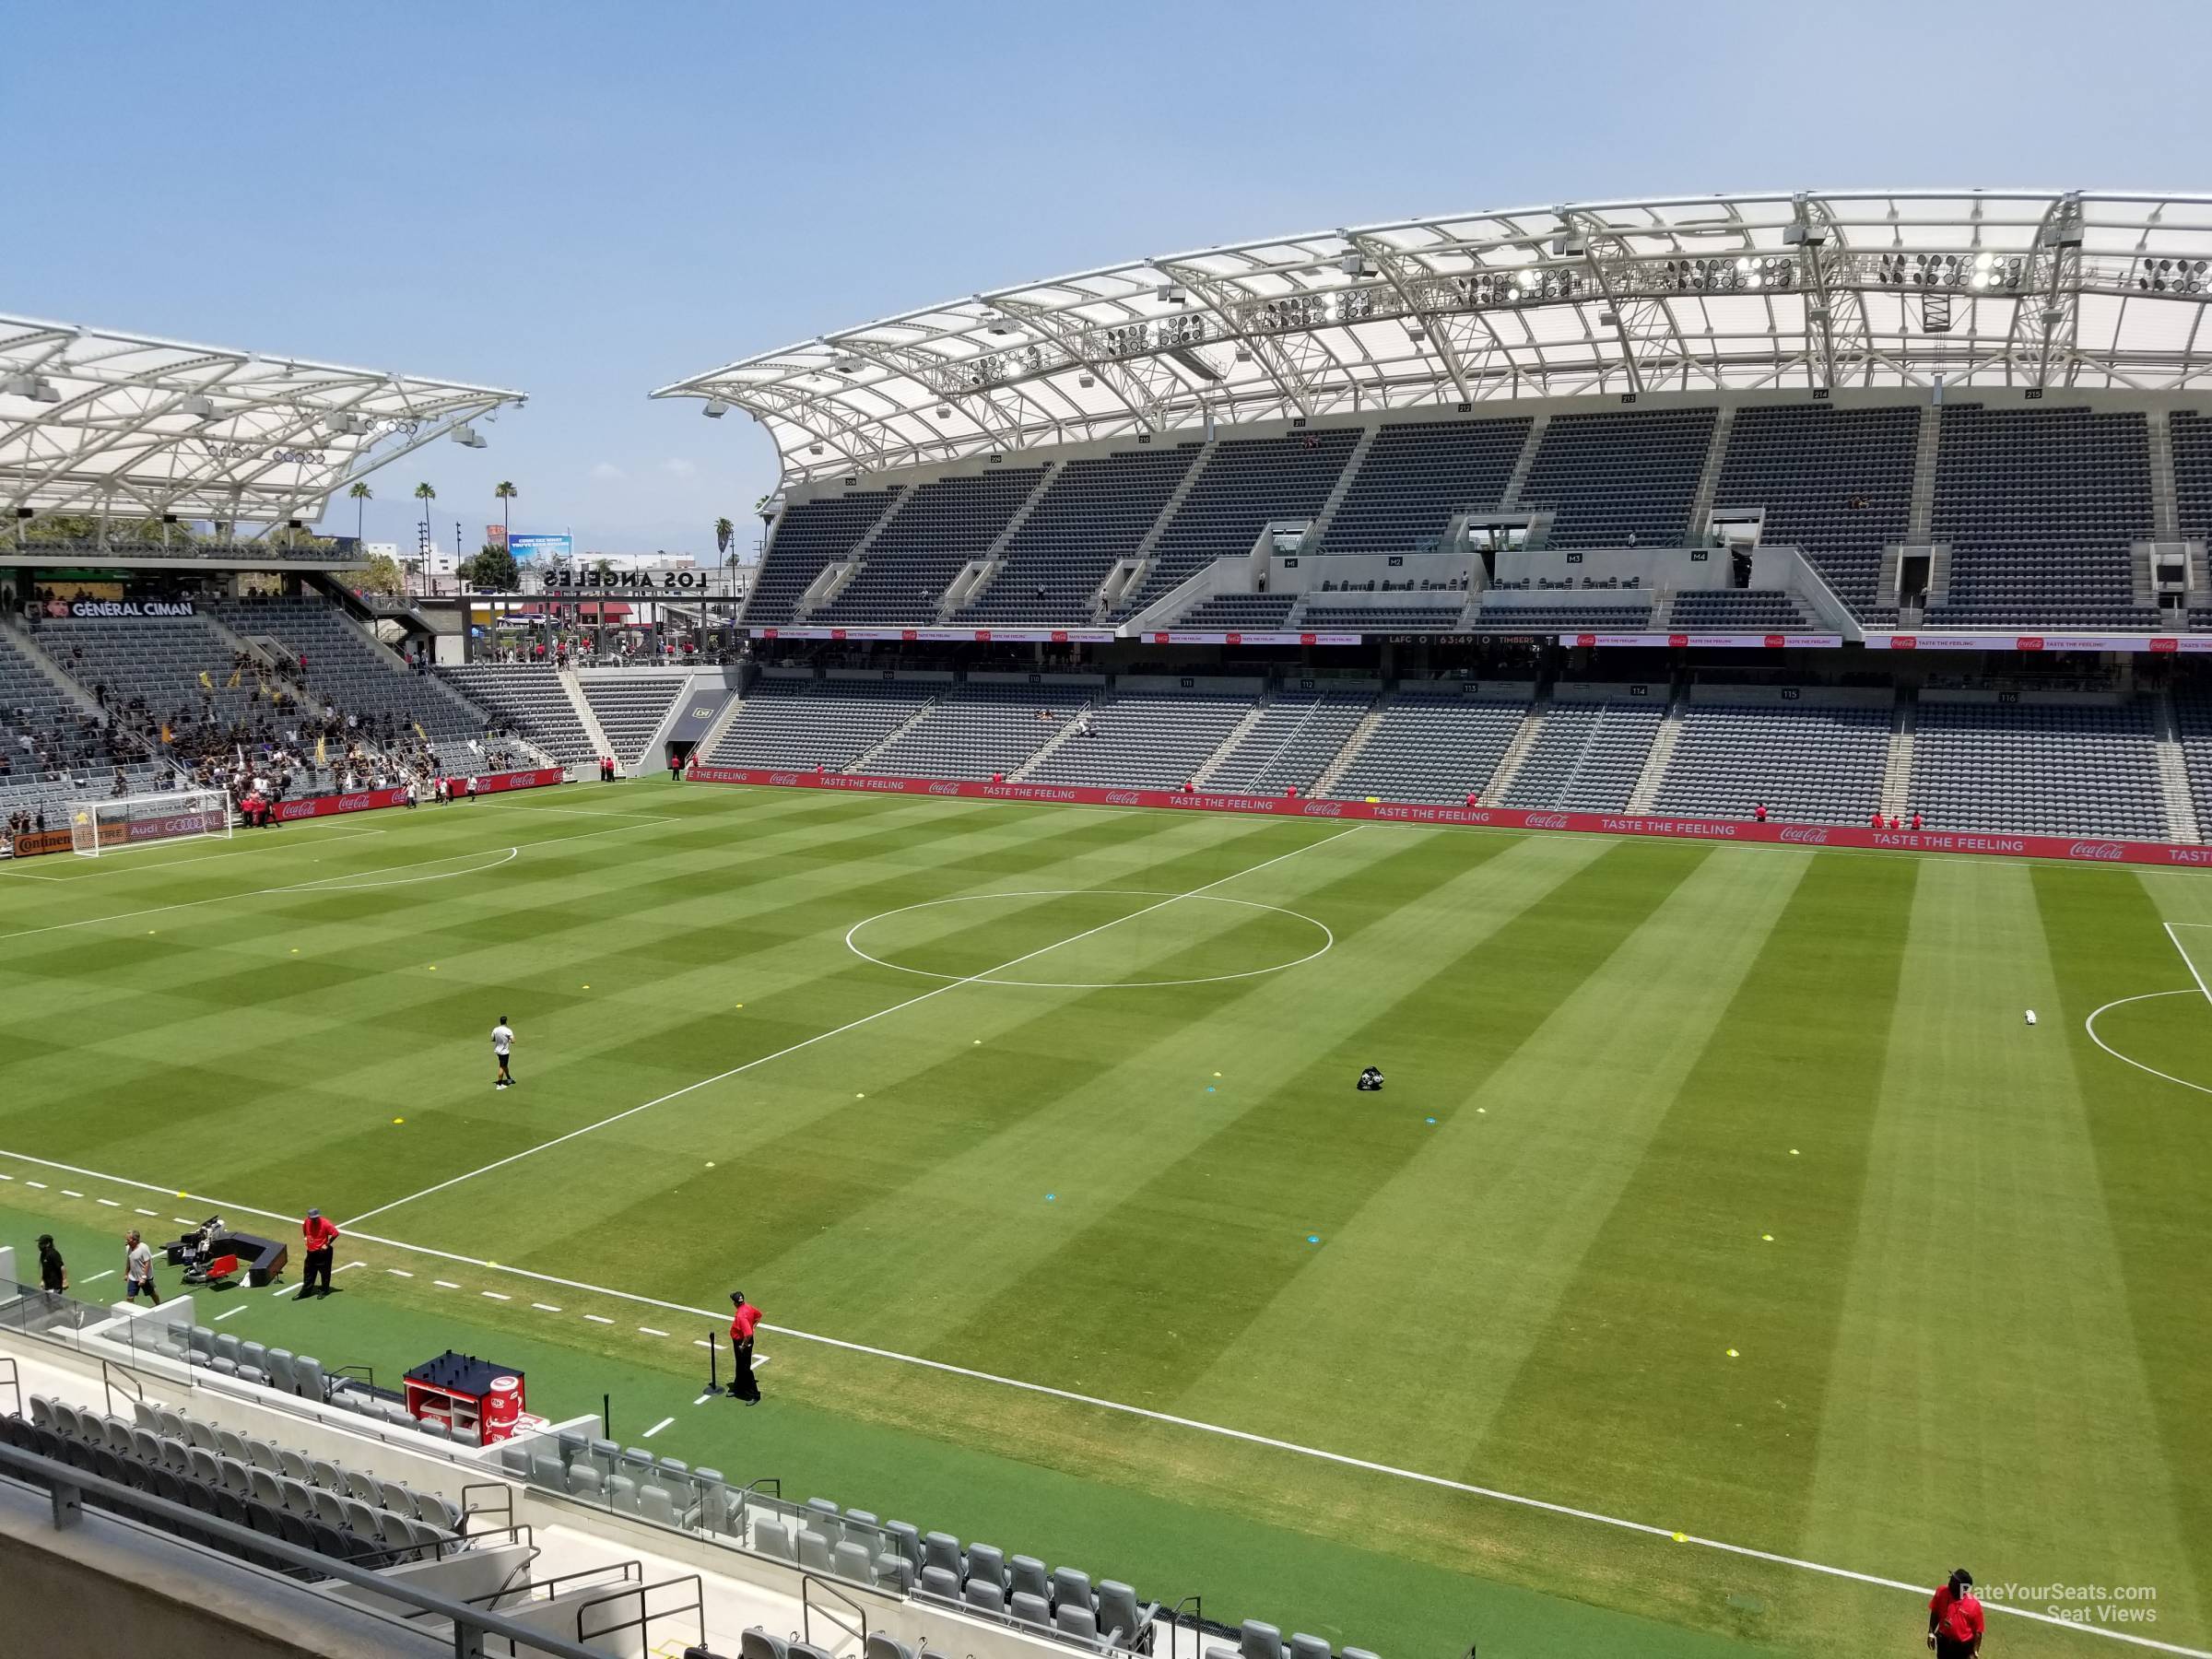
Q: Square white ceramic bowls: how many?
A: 0